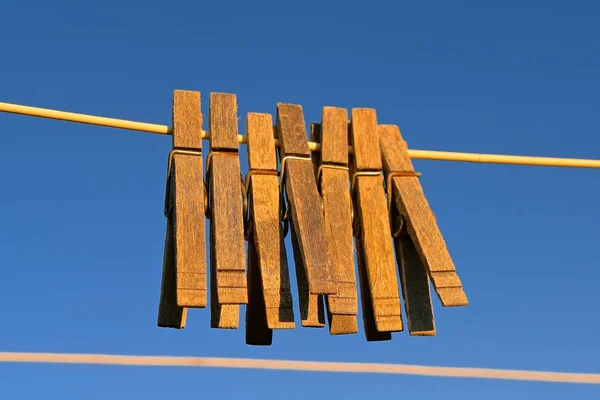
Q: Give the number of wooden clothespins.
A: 7